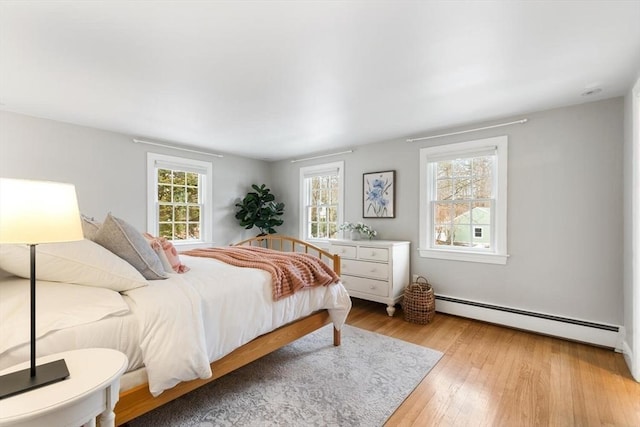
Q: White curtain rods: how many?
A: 3